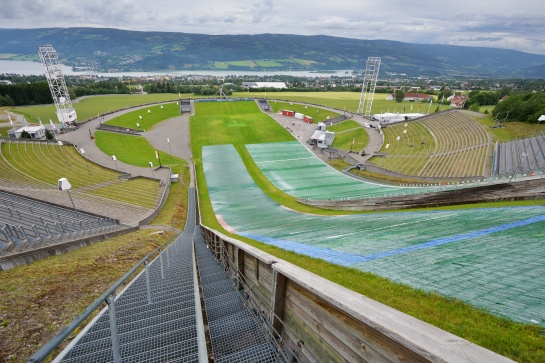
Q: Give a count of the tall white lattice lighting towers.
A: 2